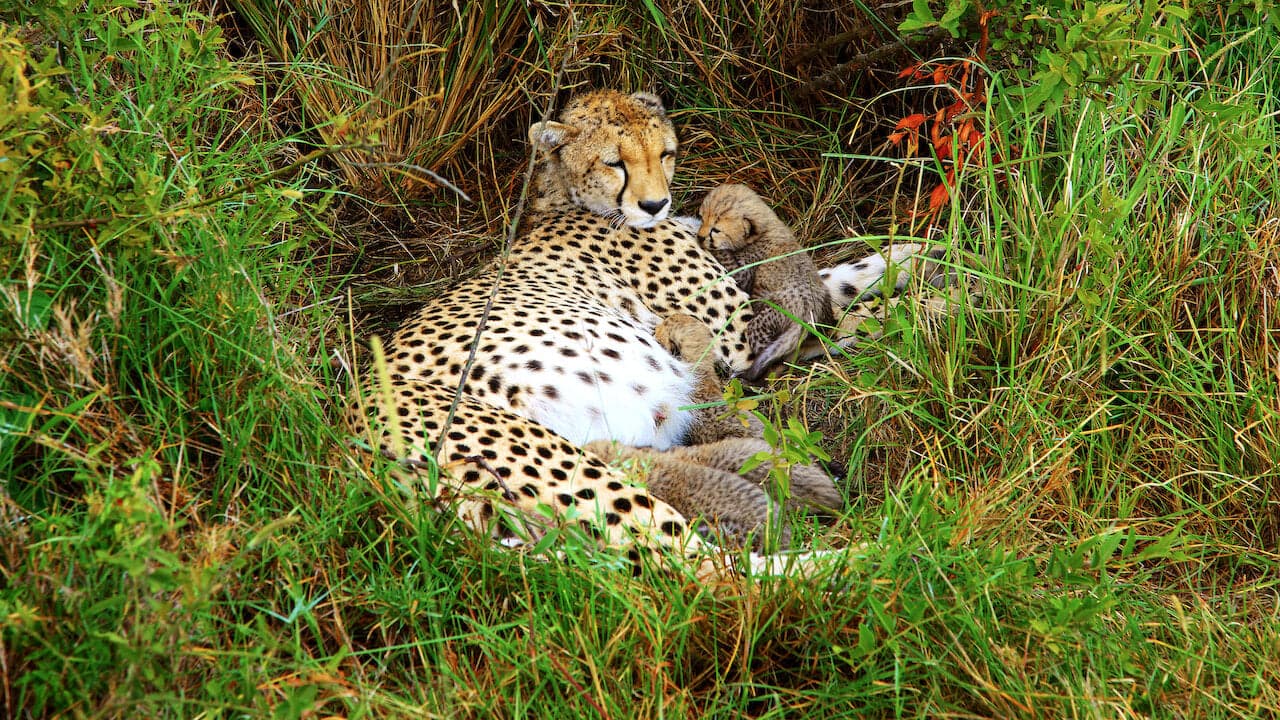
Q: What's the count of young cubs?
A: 4